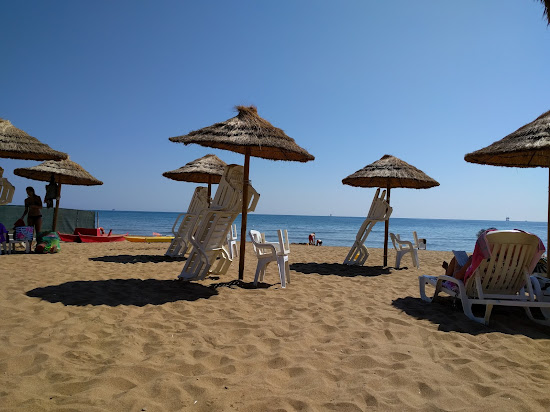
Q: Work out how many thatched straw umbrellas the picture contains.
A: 6